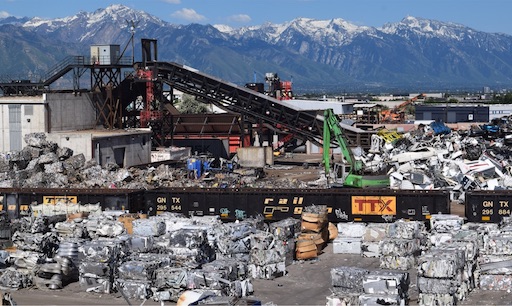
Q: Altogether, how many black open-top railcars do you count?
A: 3